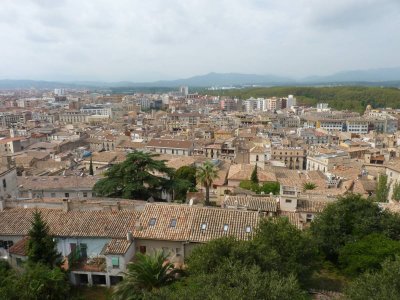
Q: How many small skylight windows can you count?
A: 5